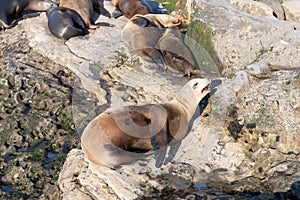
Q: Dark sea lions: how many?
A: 2